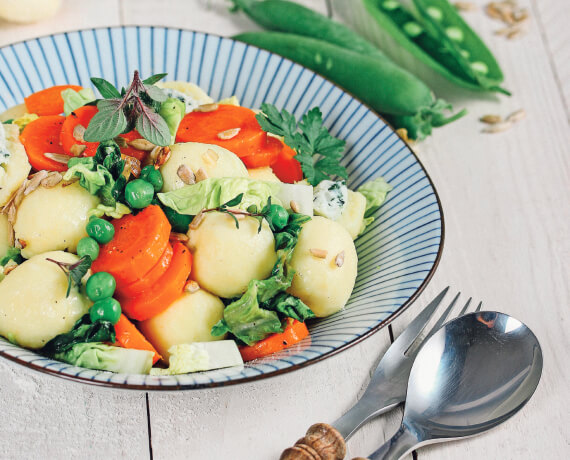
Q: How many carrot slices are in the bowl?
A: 12